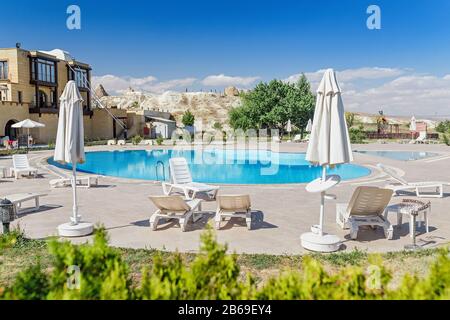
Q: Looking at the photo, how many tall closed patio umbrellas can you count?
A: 2